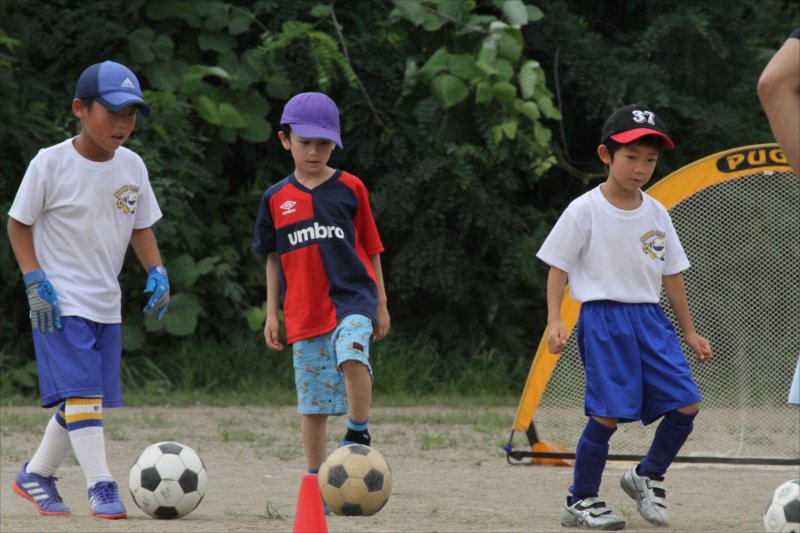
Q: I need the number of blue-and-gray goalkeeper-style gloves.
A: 2